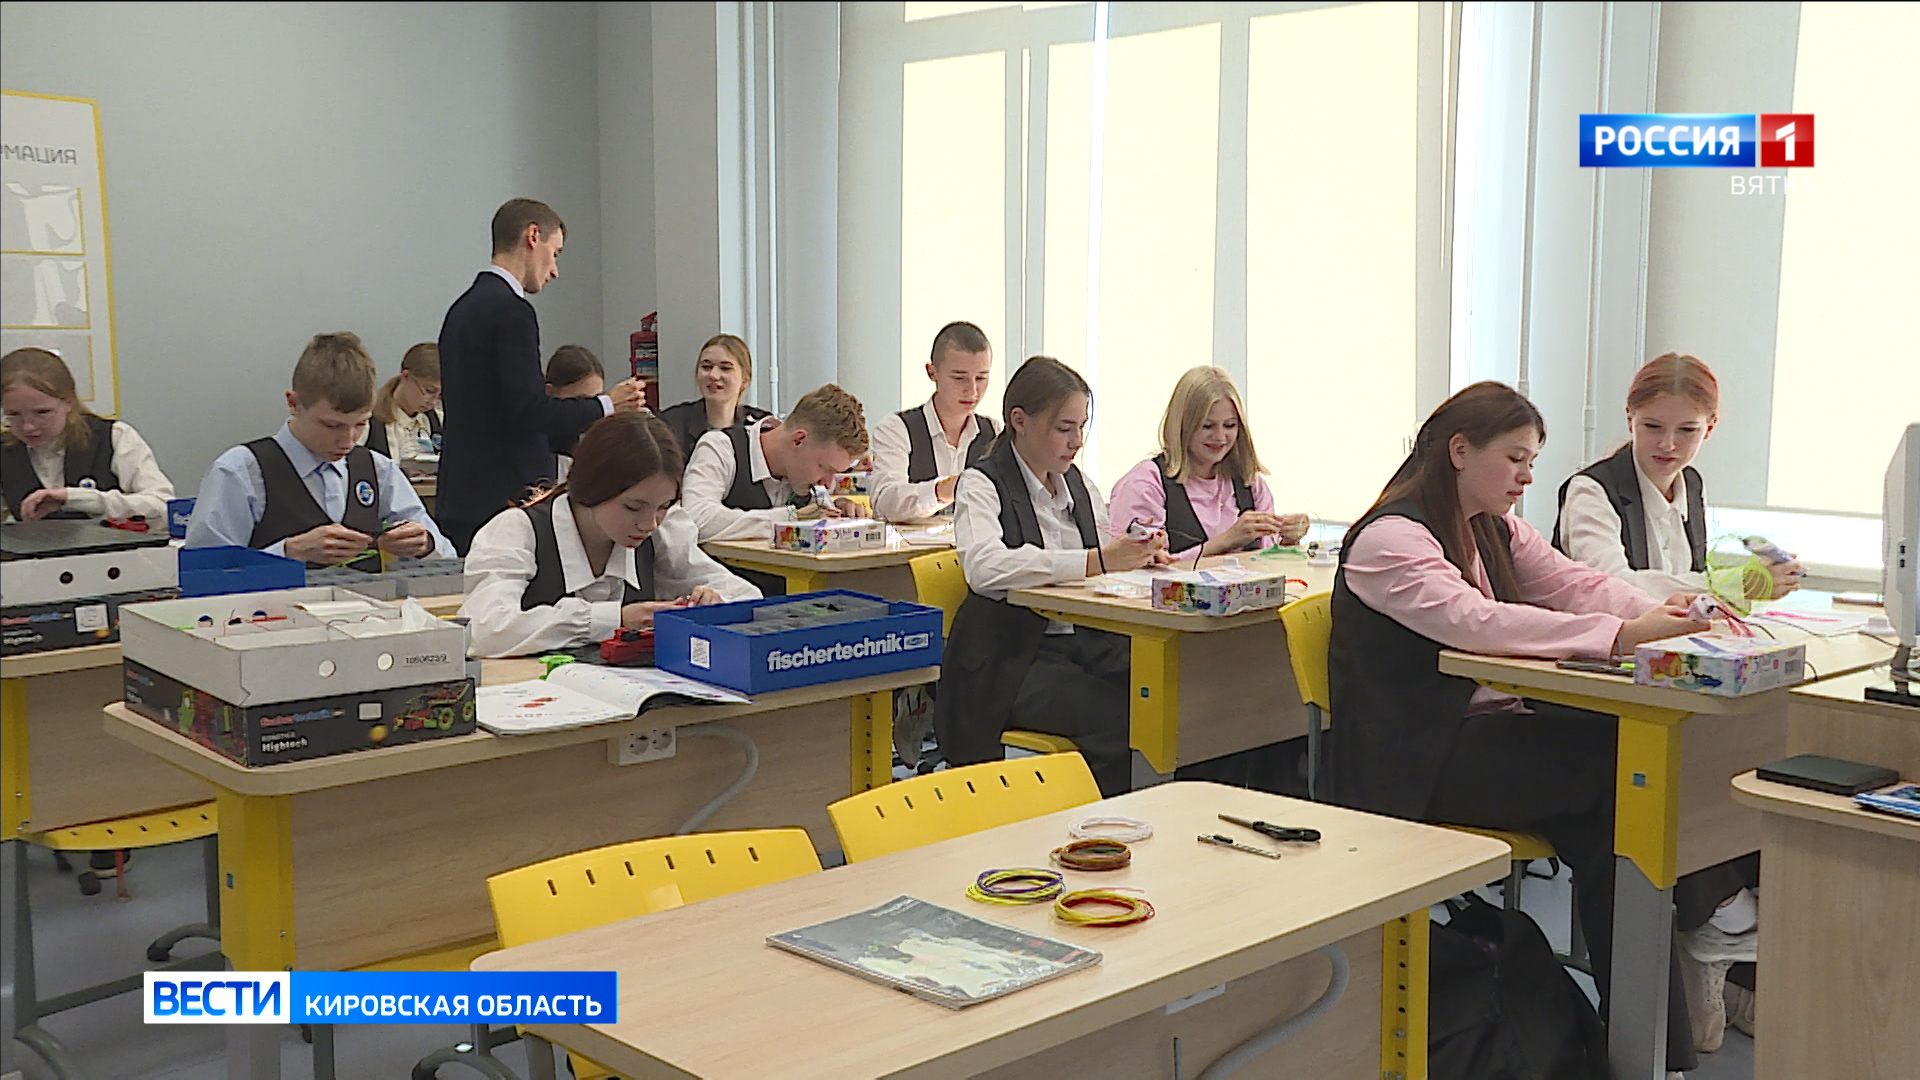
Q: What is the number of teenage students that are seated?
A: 12